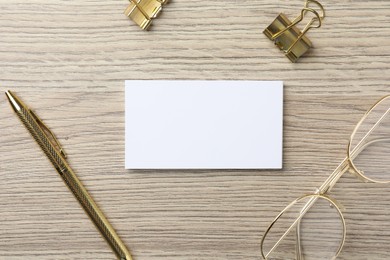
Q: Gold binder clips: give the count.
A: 2